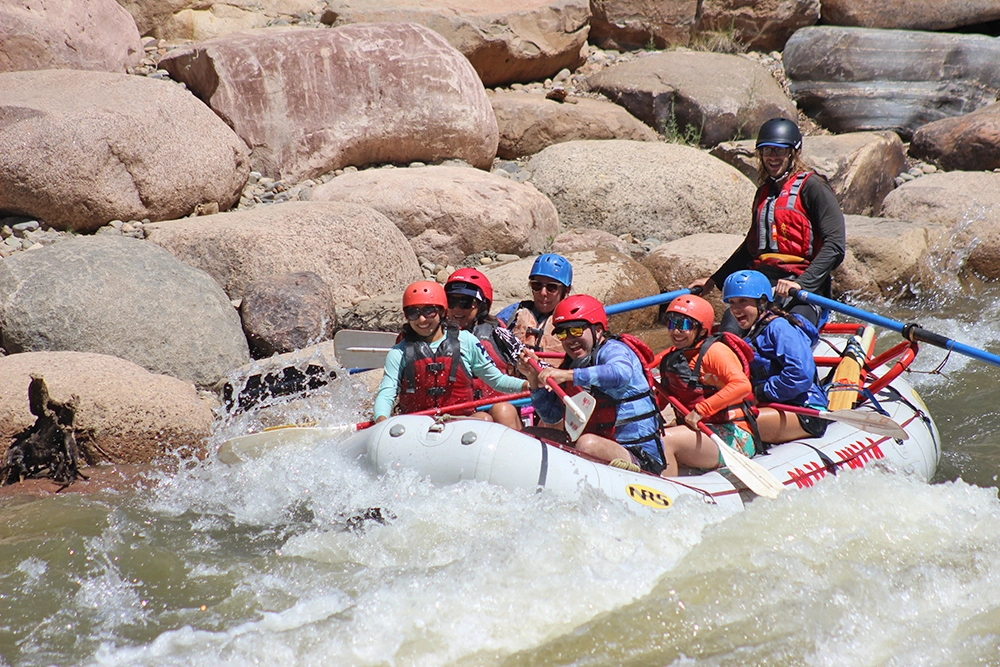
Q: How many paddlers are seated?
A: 6